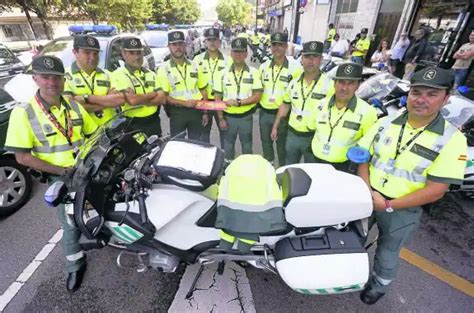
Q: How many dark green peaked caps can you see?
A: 10